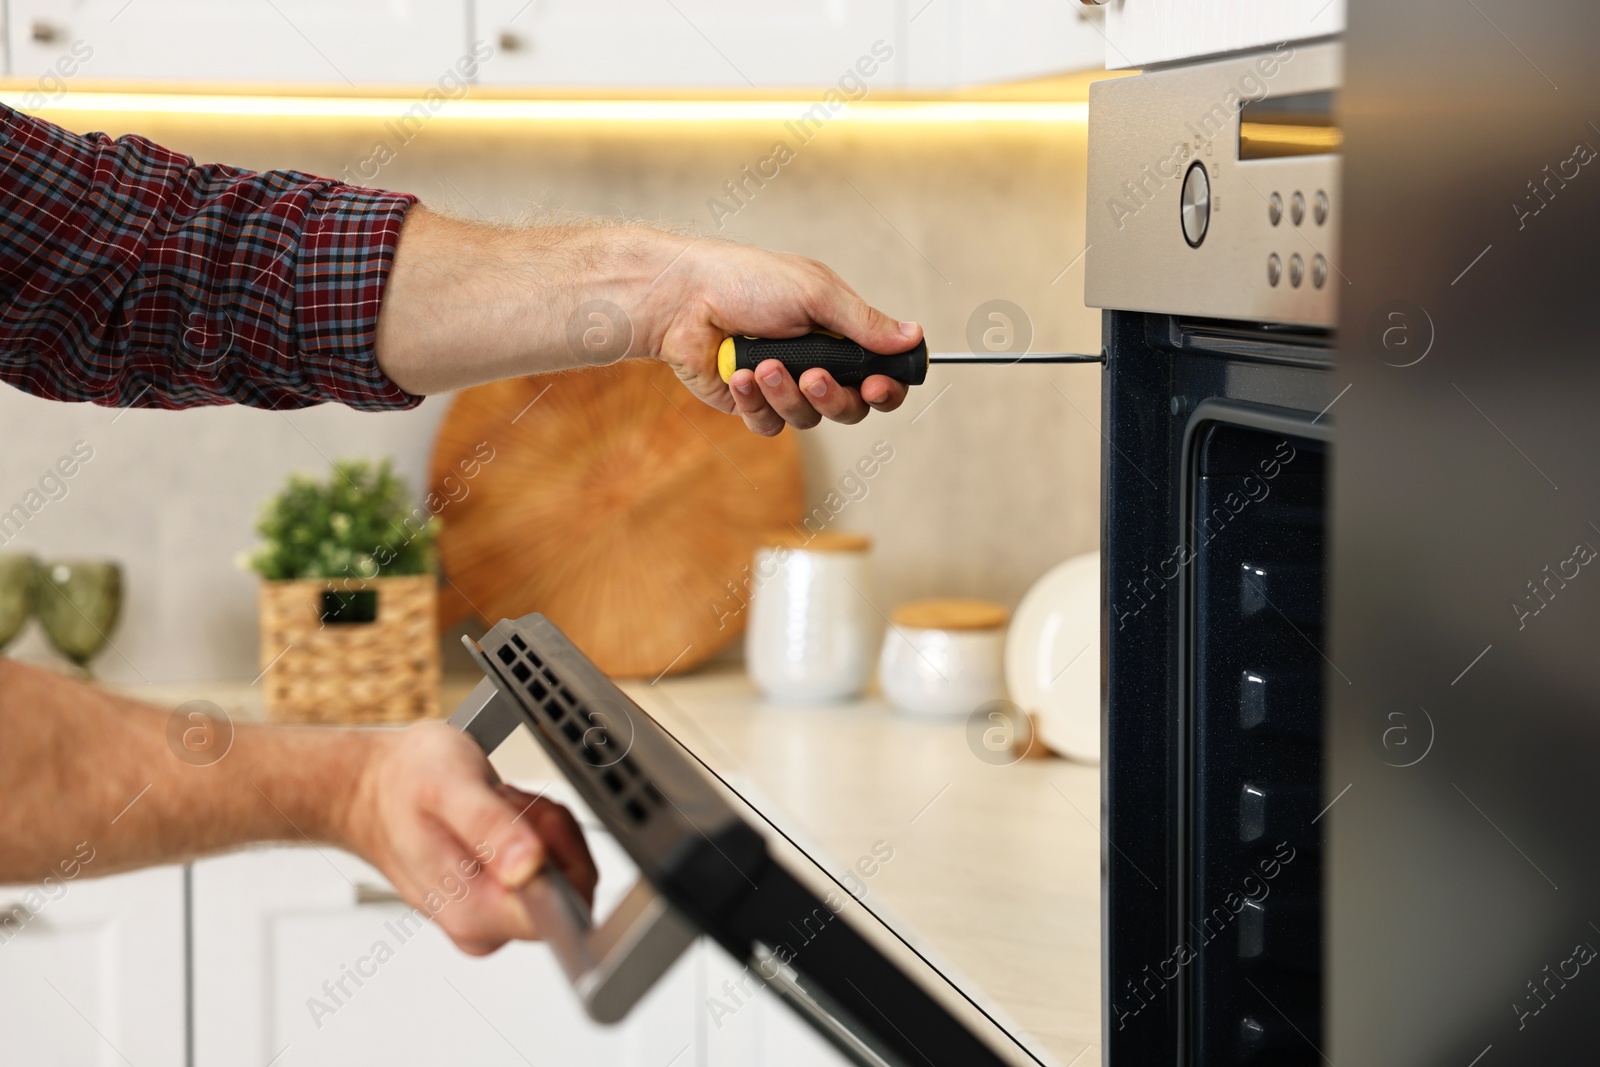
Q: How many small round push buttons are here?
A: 6